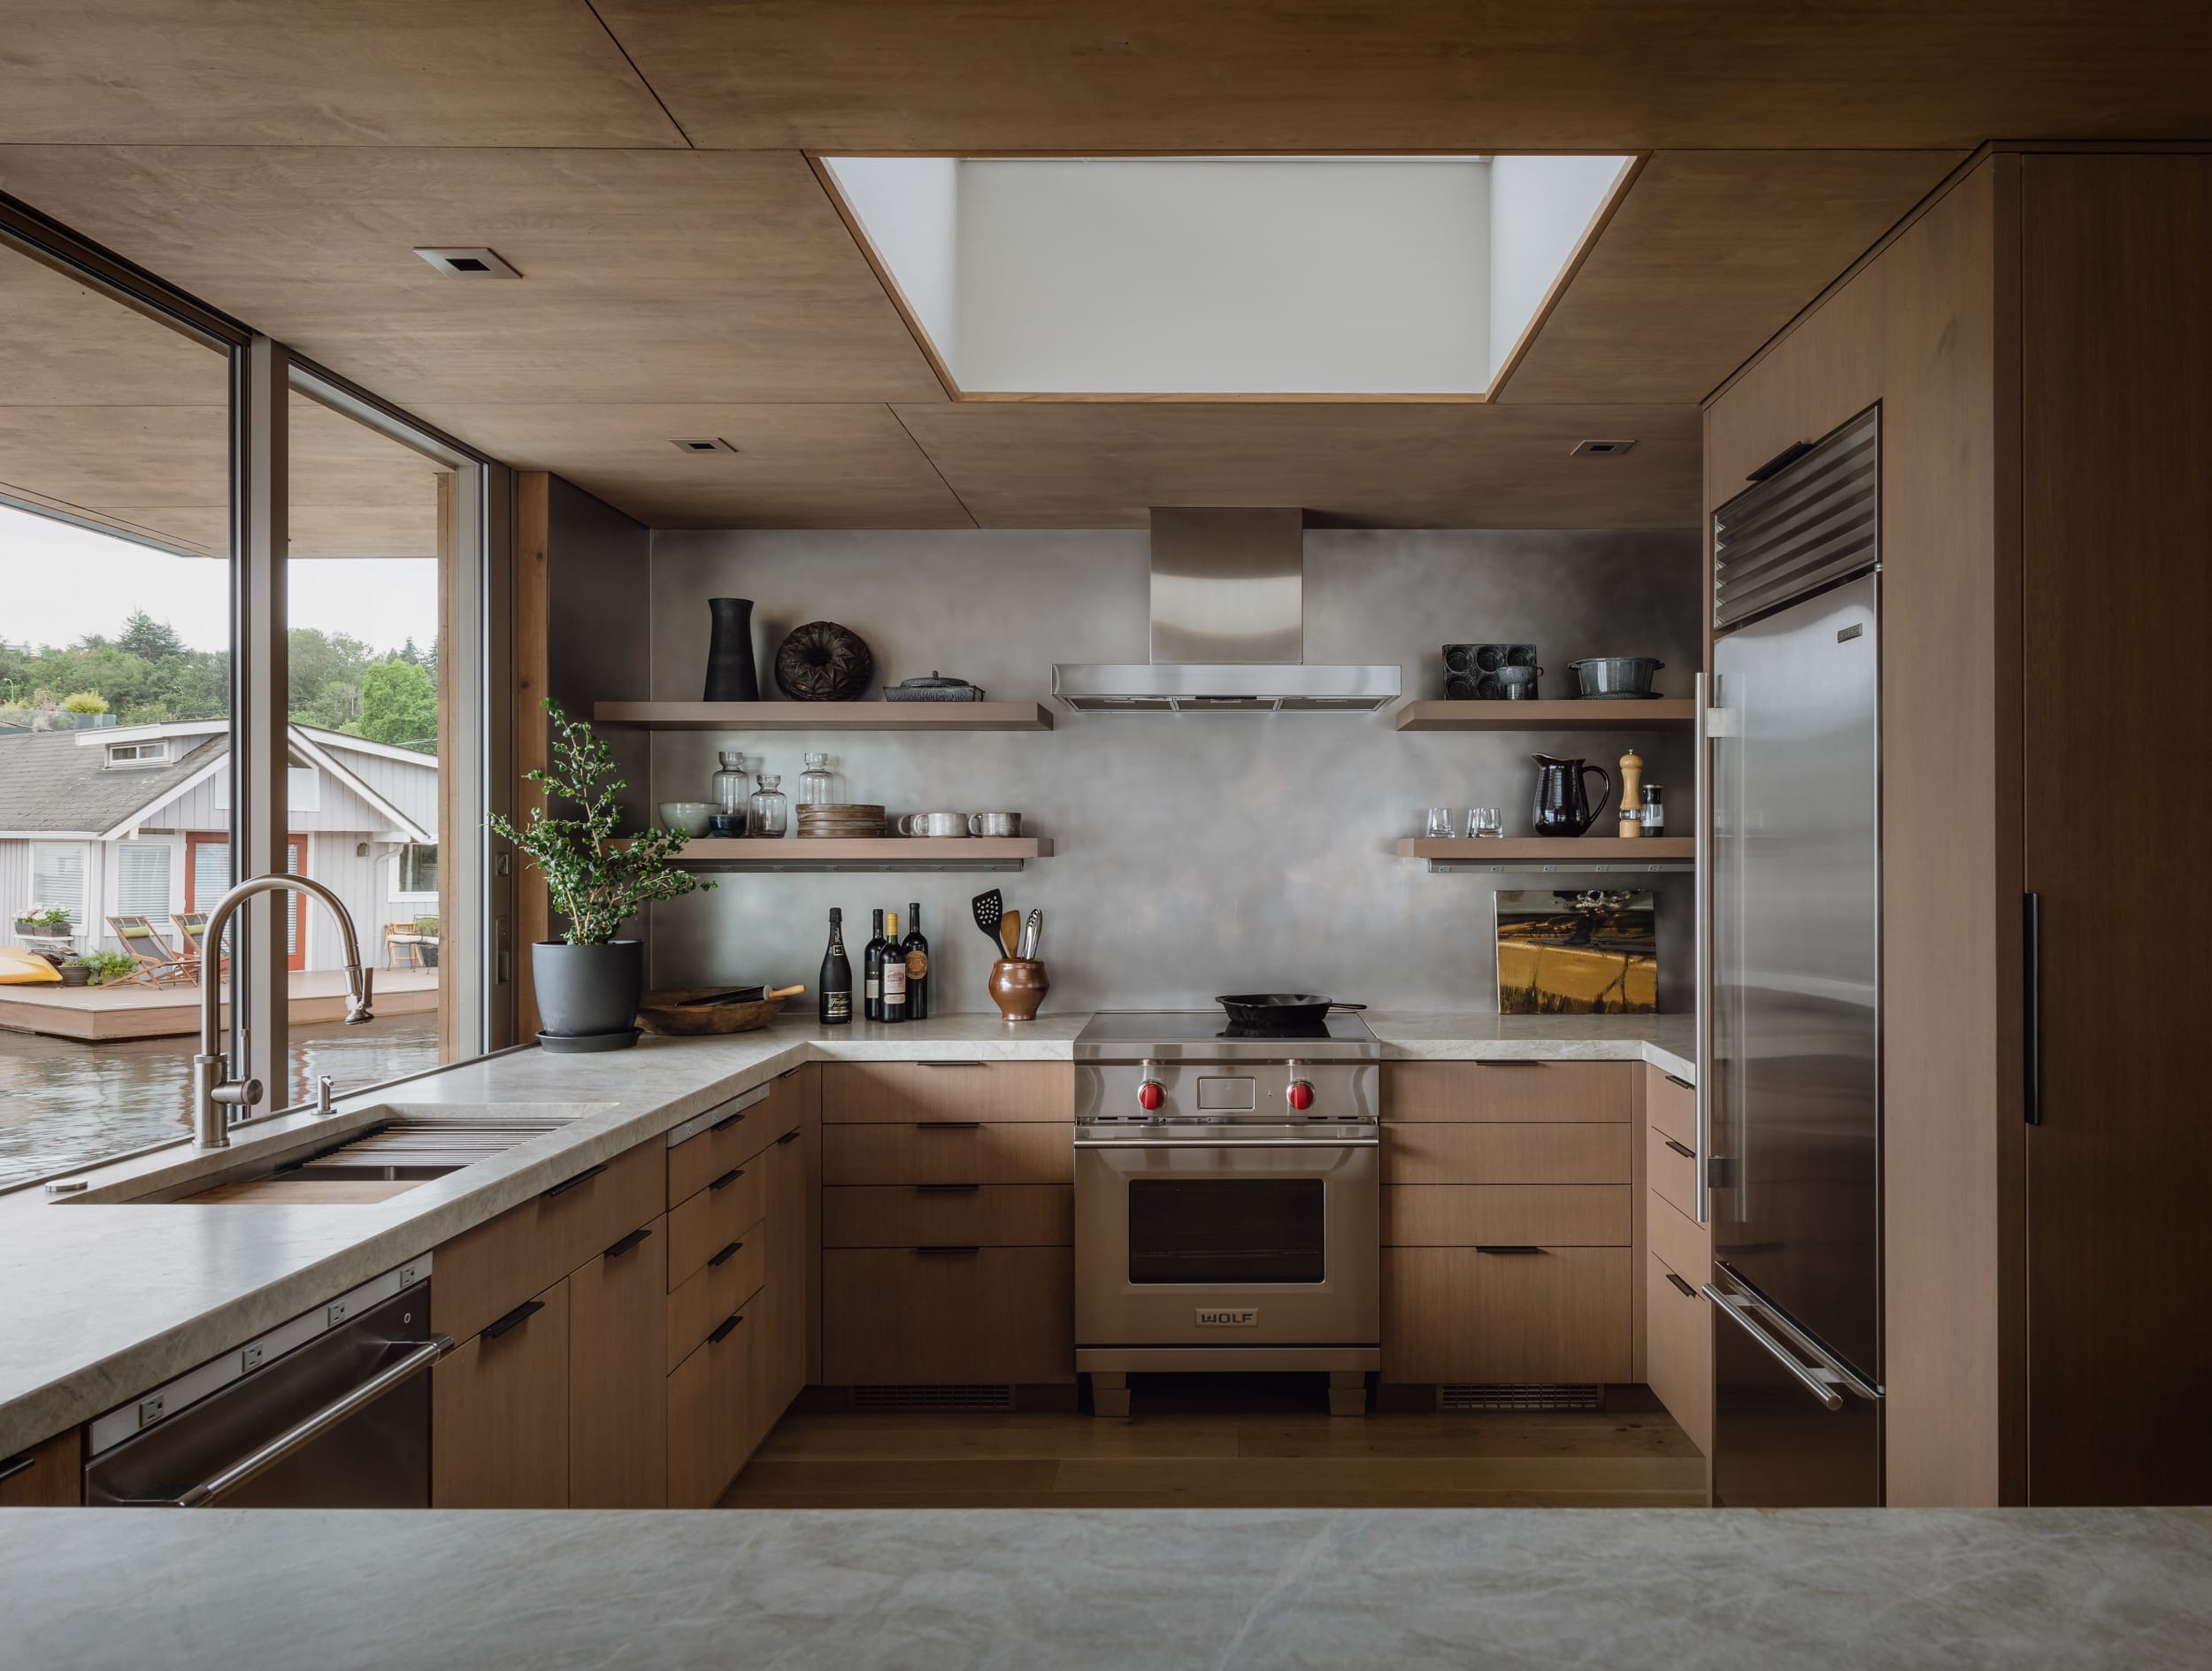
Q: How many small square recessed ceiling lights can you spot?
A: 3